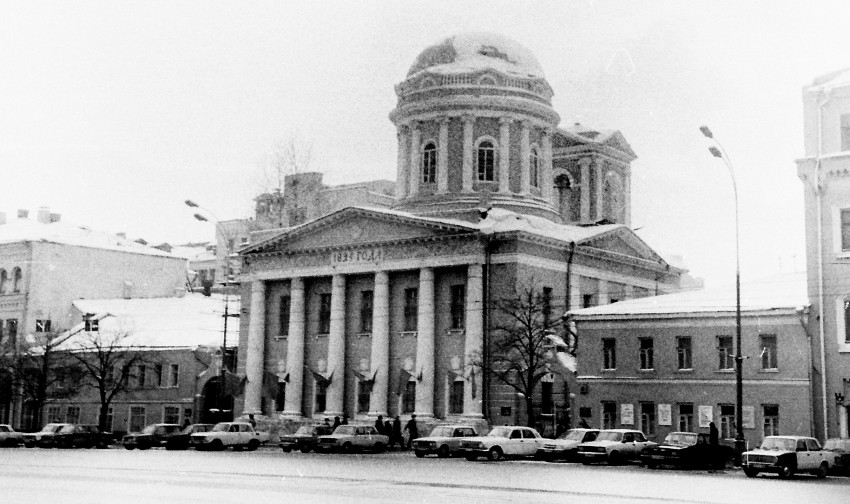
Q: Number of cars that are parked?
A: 15